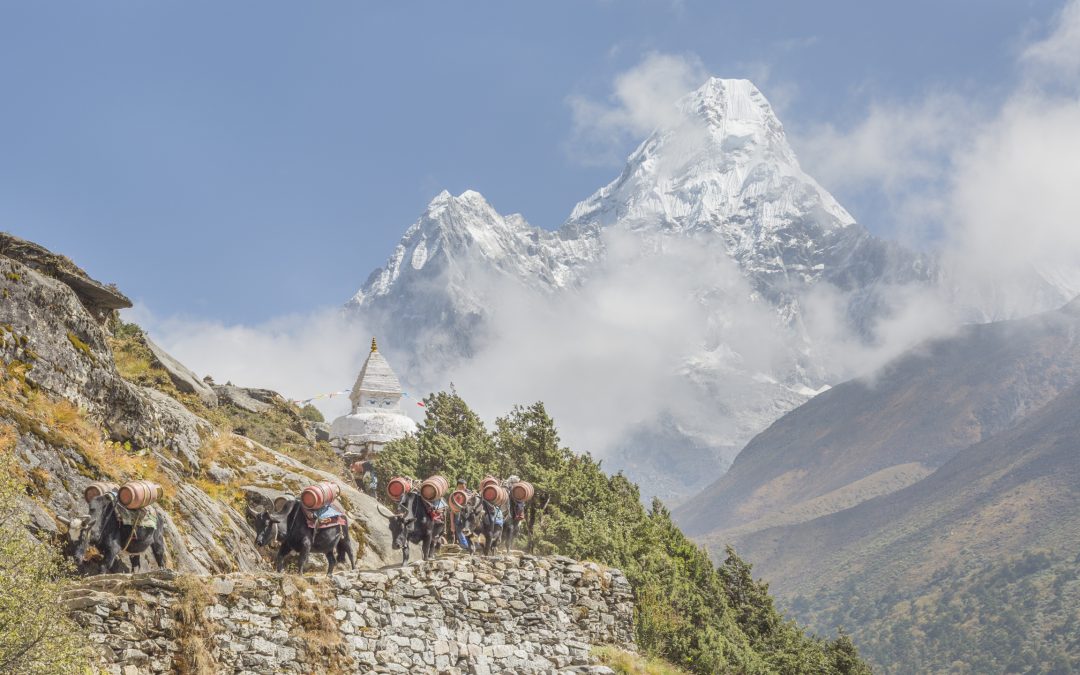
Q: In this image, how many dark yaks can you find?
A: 5